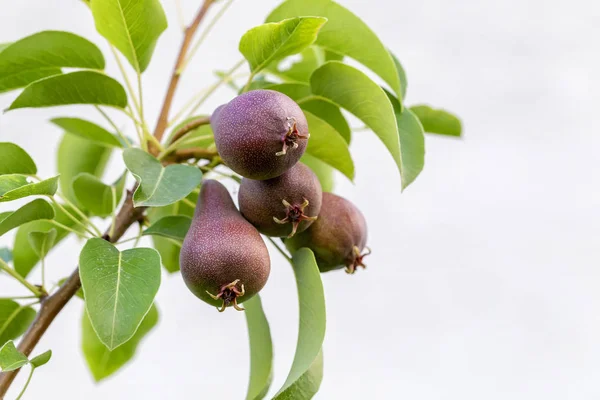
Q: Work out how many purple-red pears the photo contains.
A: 4